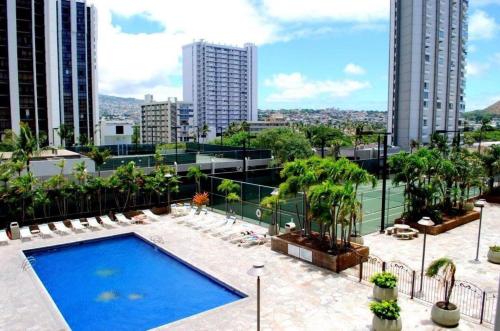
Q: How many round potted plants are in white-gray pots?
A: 4